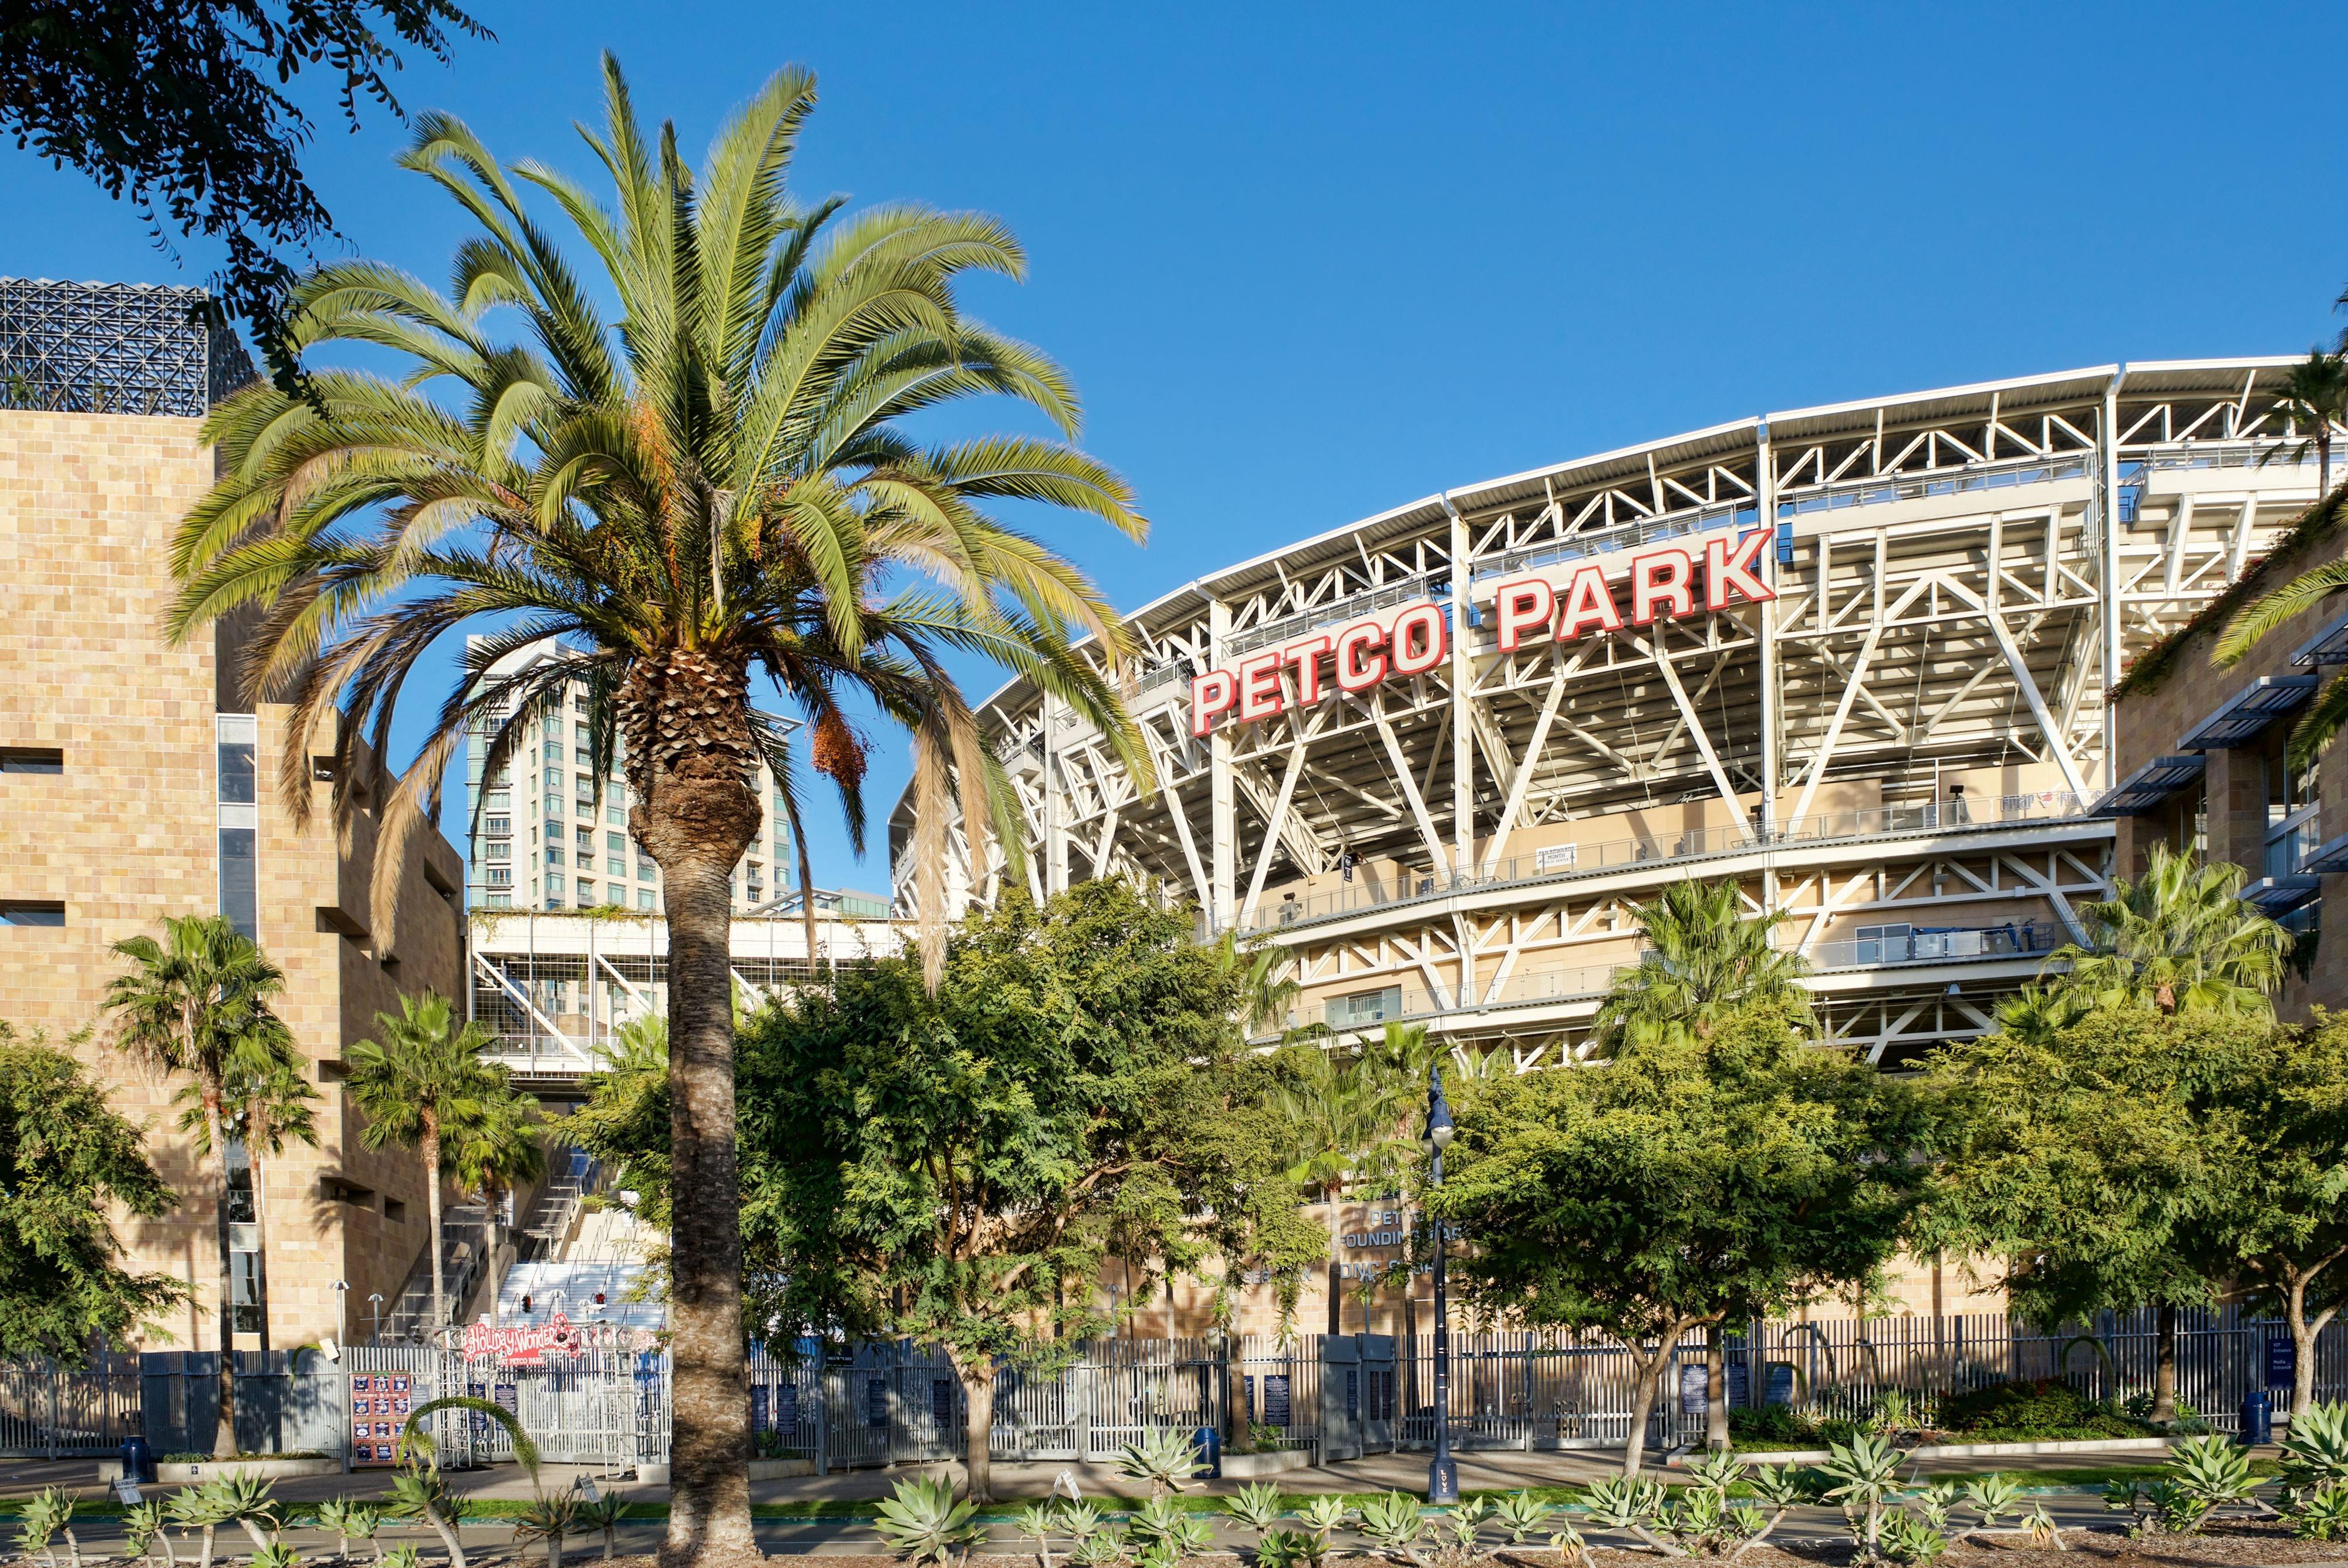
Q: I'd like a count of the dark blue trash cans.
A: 3